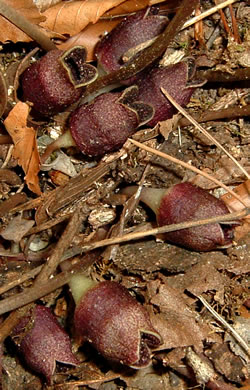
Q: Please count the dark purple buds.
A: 7